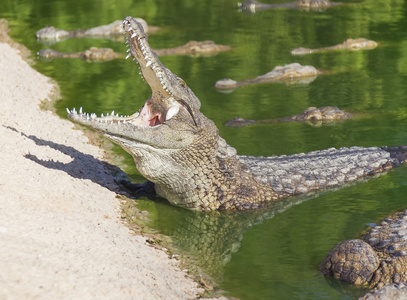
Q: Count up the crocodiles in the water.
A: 9